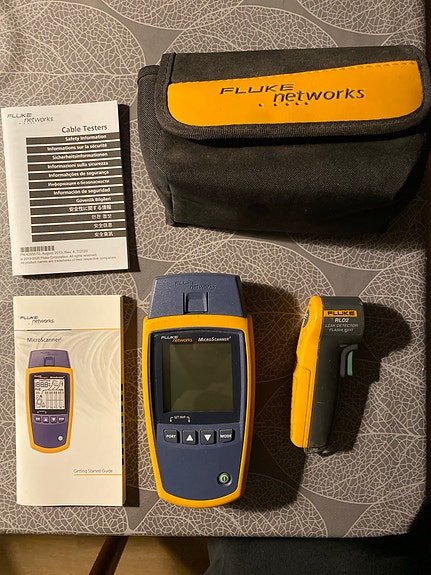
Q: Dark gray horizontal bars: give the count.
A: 12